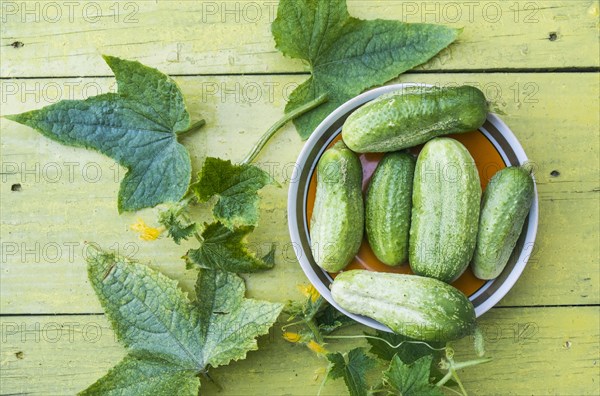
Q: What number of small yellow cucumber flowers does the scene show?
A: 4